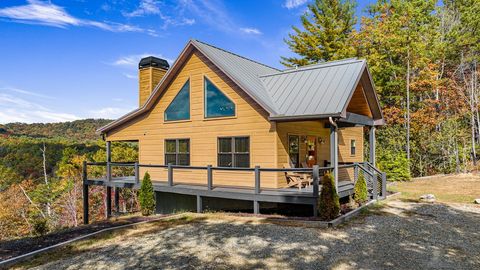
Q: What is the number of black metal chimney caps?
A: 1